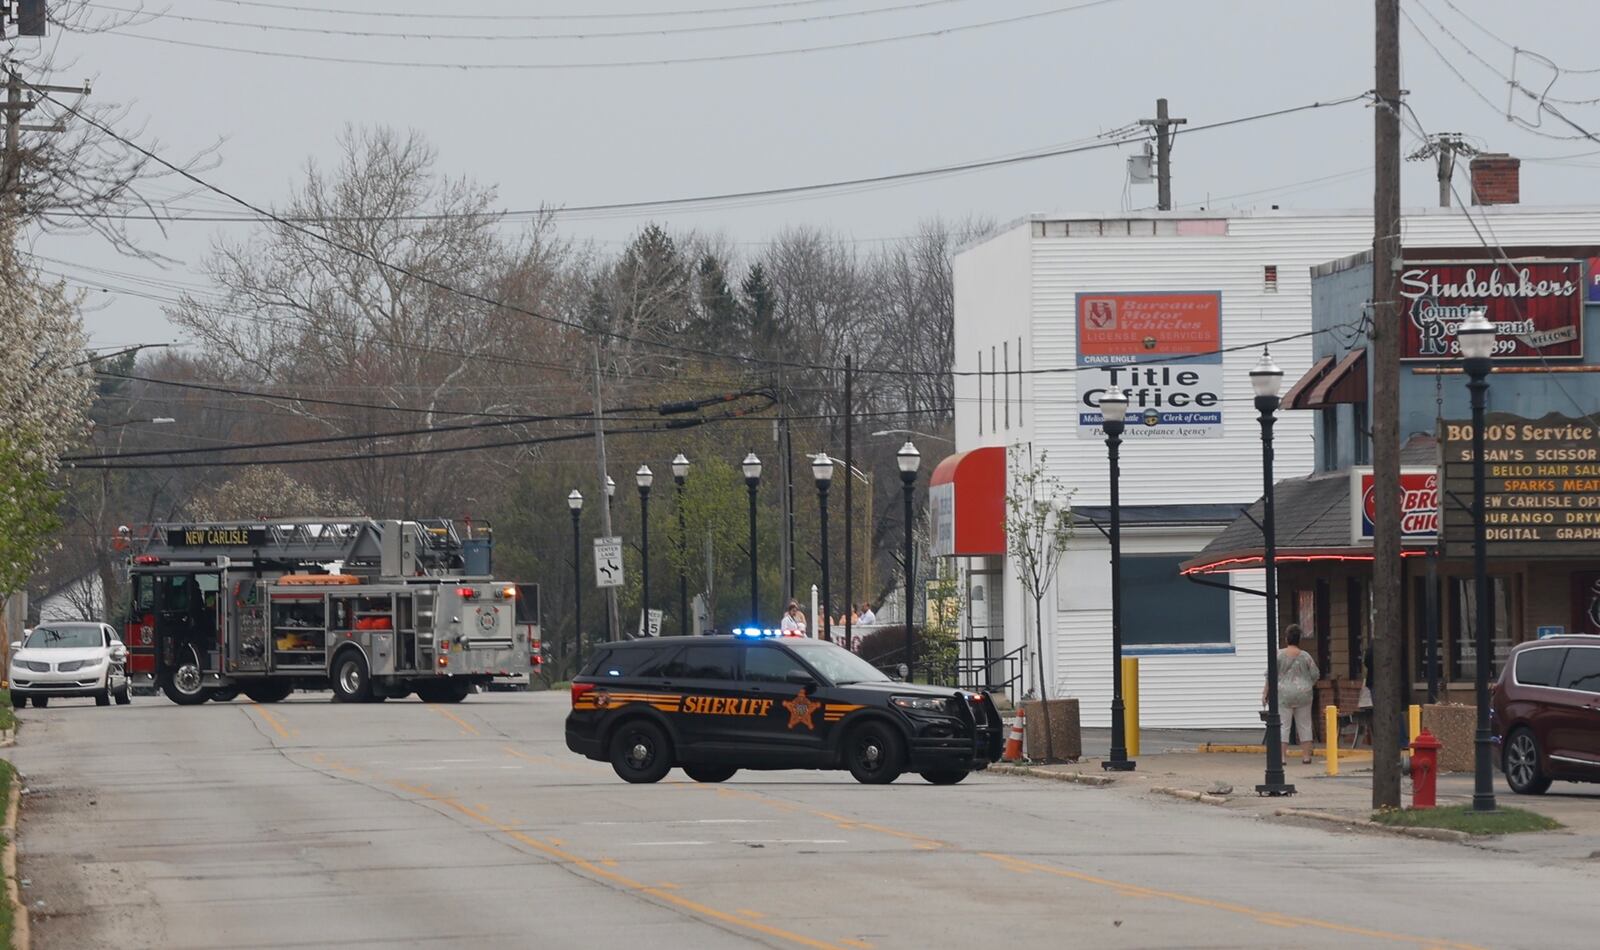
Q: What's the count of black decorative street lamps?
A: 10